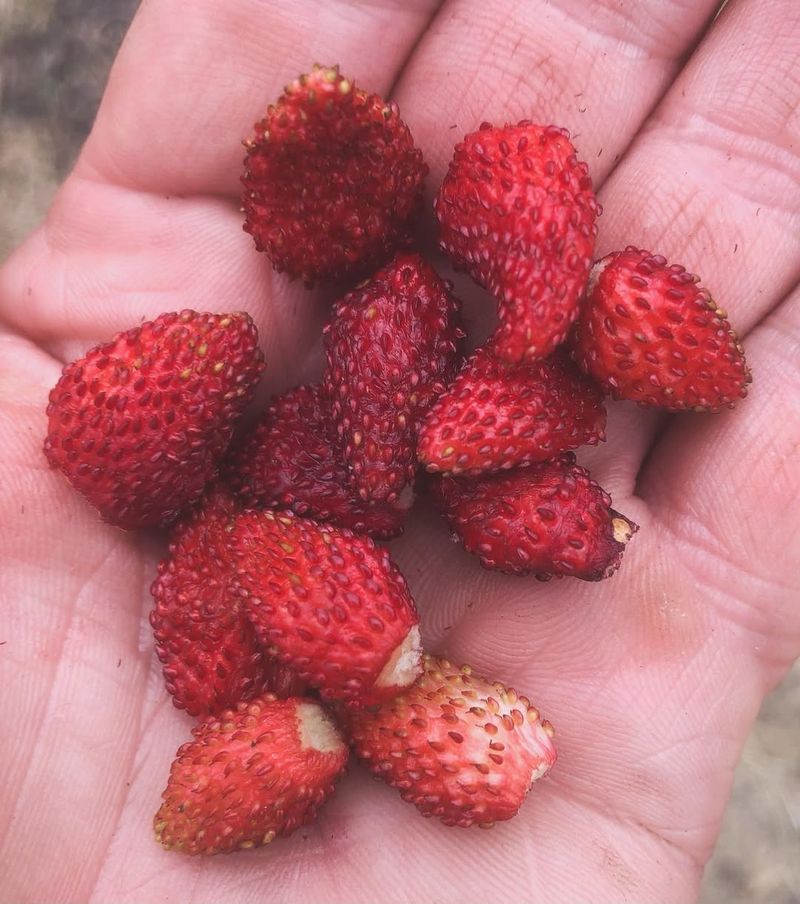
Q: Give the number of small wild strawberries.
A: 12